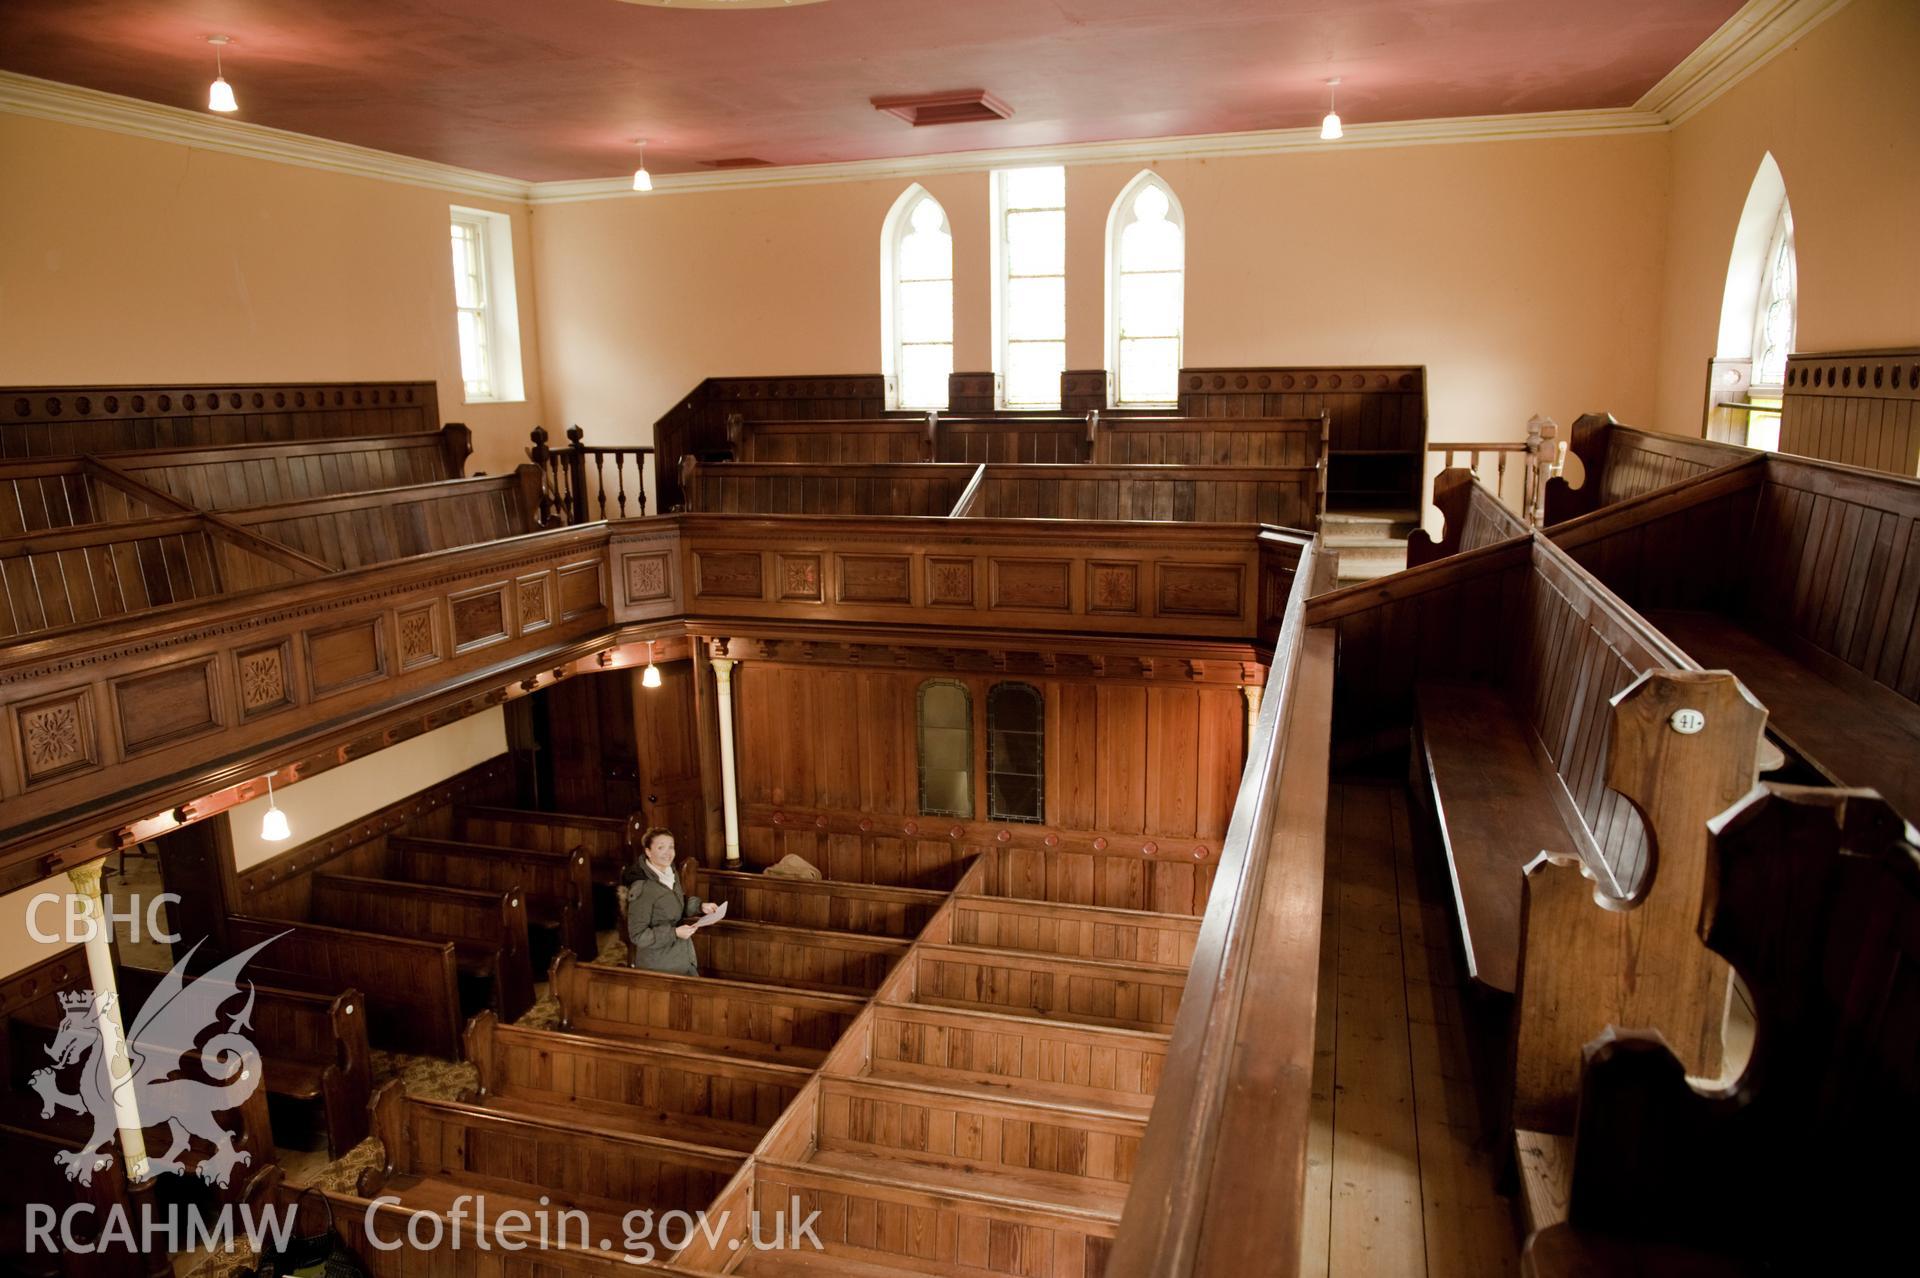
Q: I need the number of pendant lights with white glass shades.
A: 5